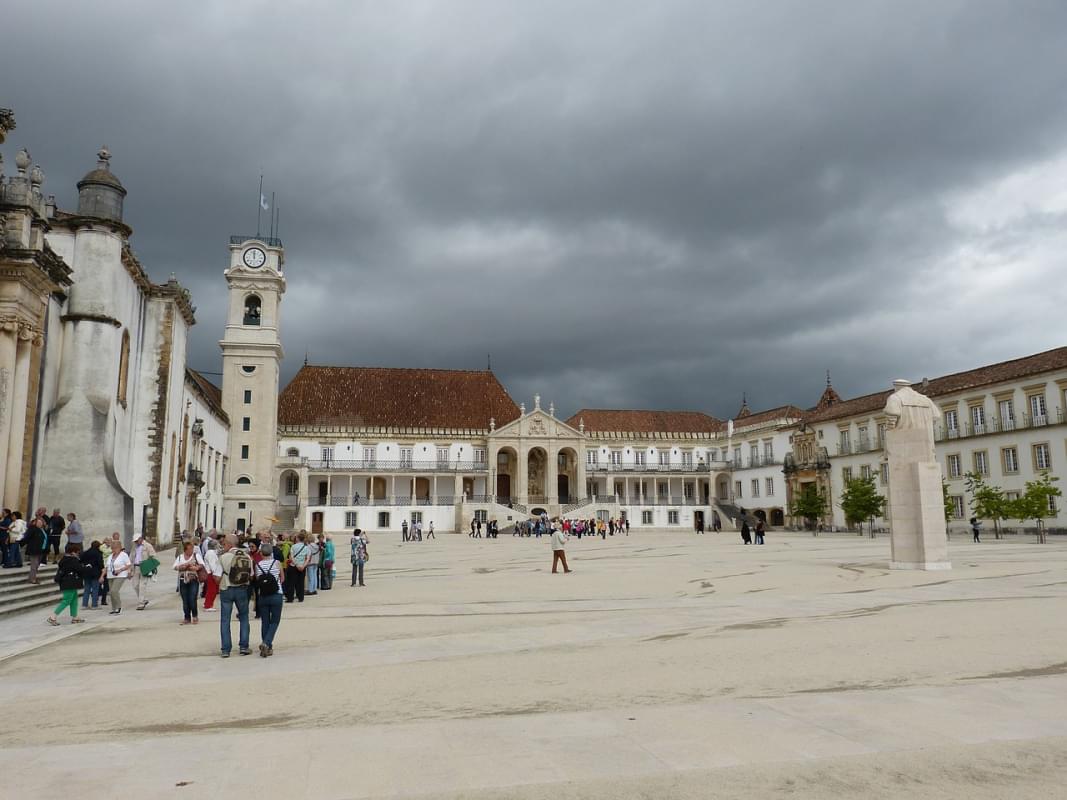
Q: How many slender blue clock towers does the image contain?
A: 0